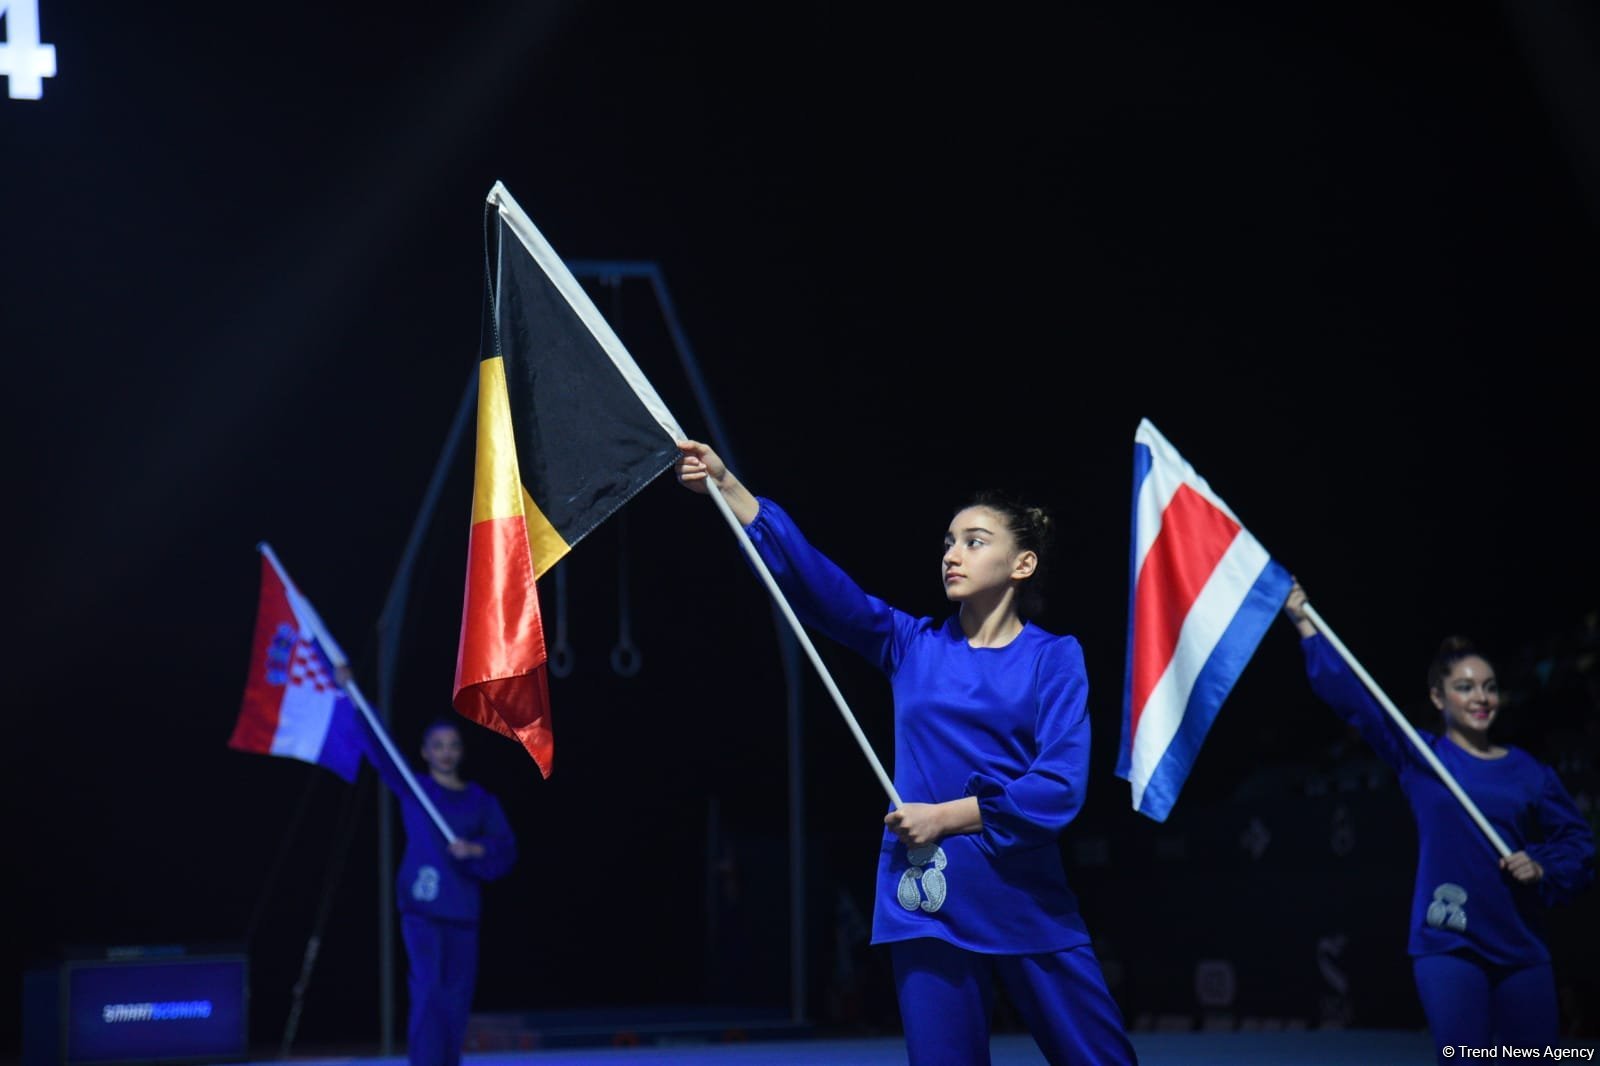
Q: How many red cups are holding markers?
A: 0